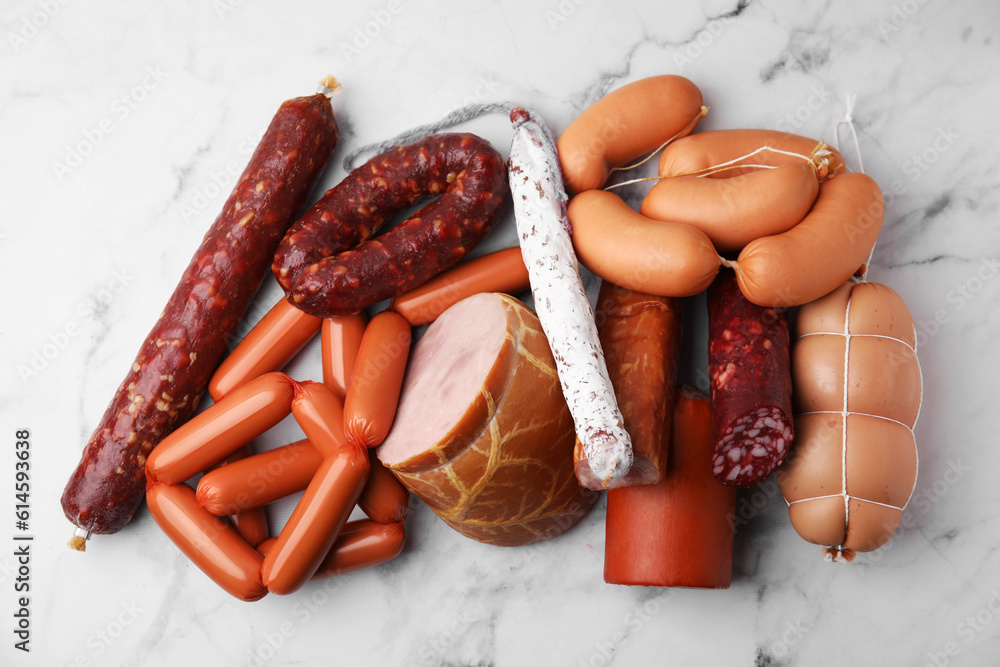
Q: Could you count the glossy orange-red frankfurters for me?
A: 11